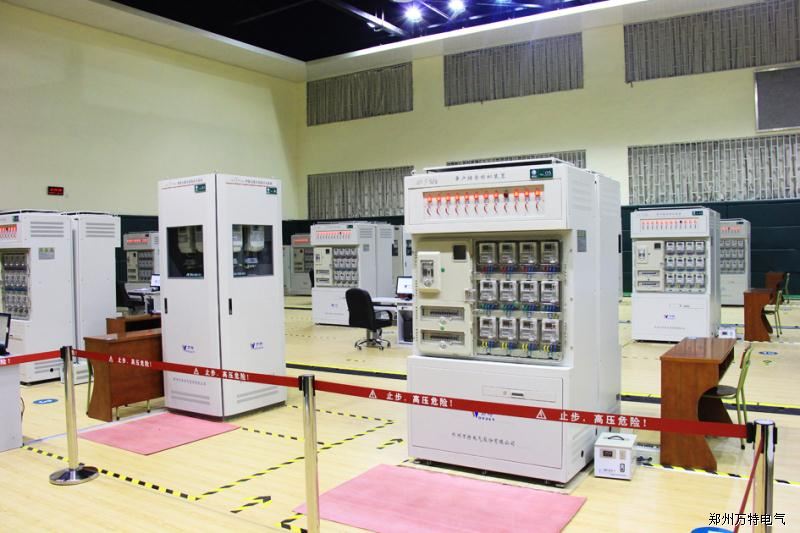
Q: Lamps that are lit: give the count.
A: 2